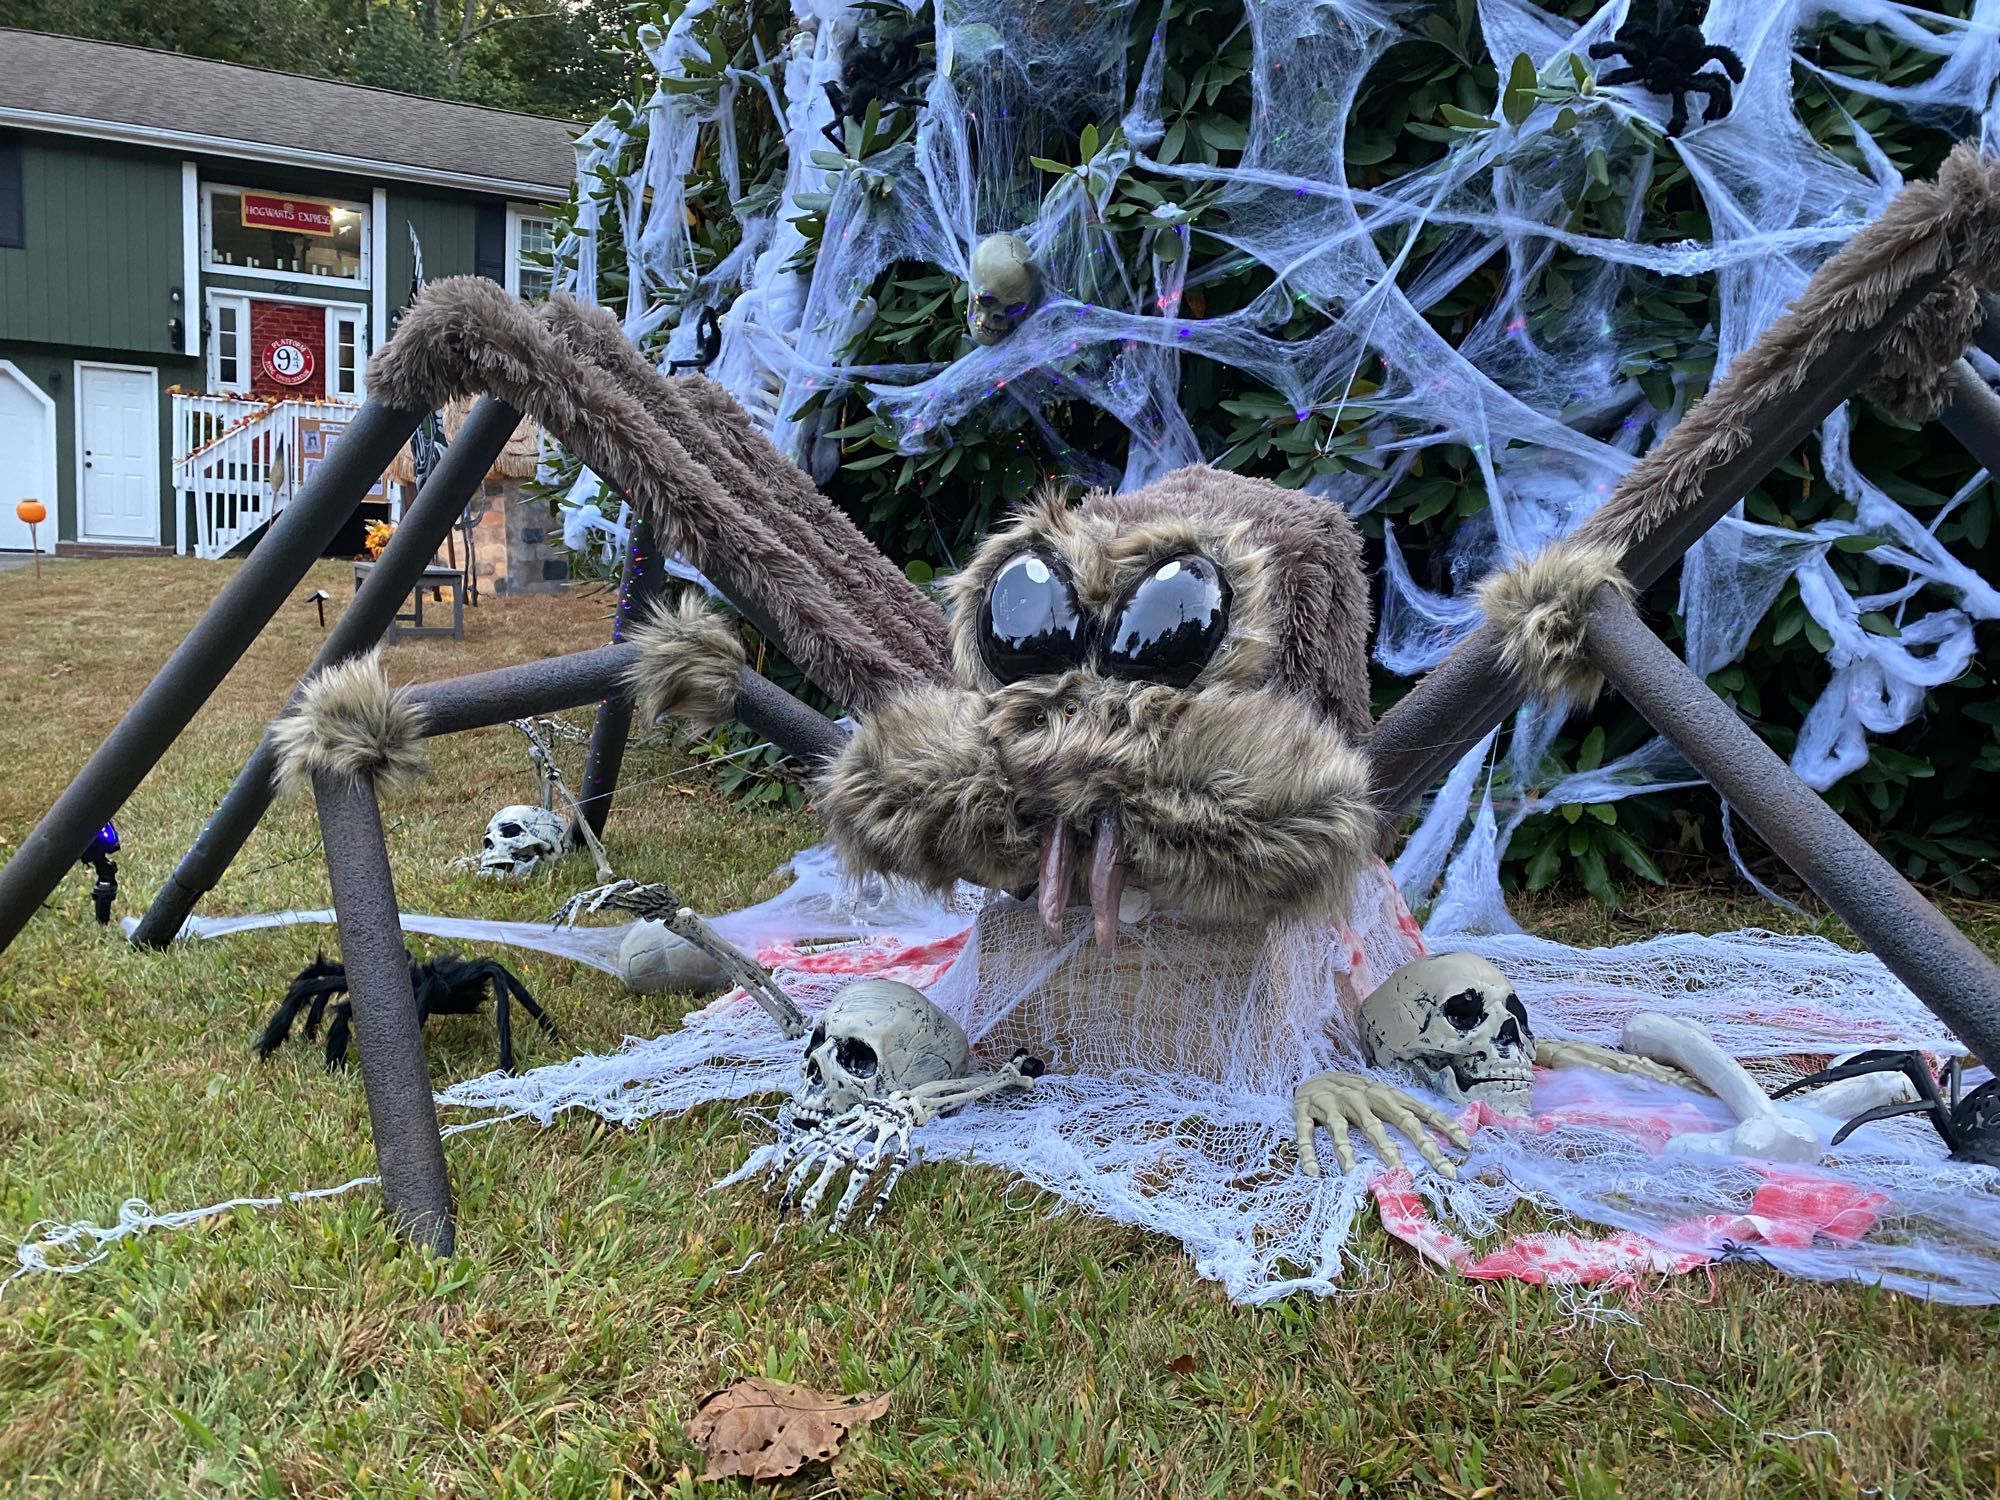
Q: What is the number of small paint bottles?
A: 0